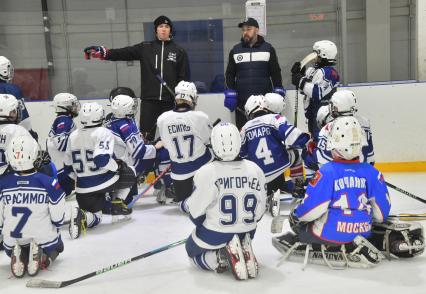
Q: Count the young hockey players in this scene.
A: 15